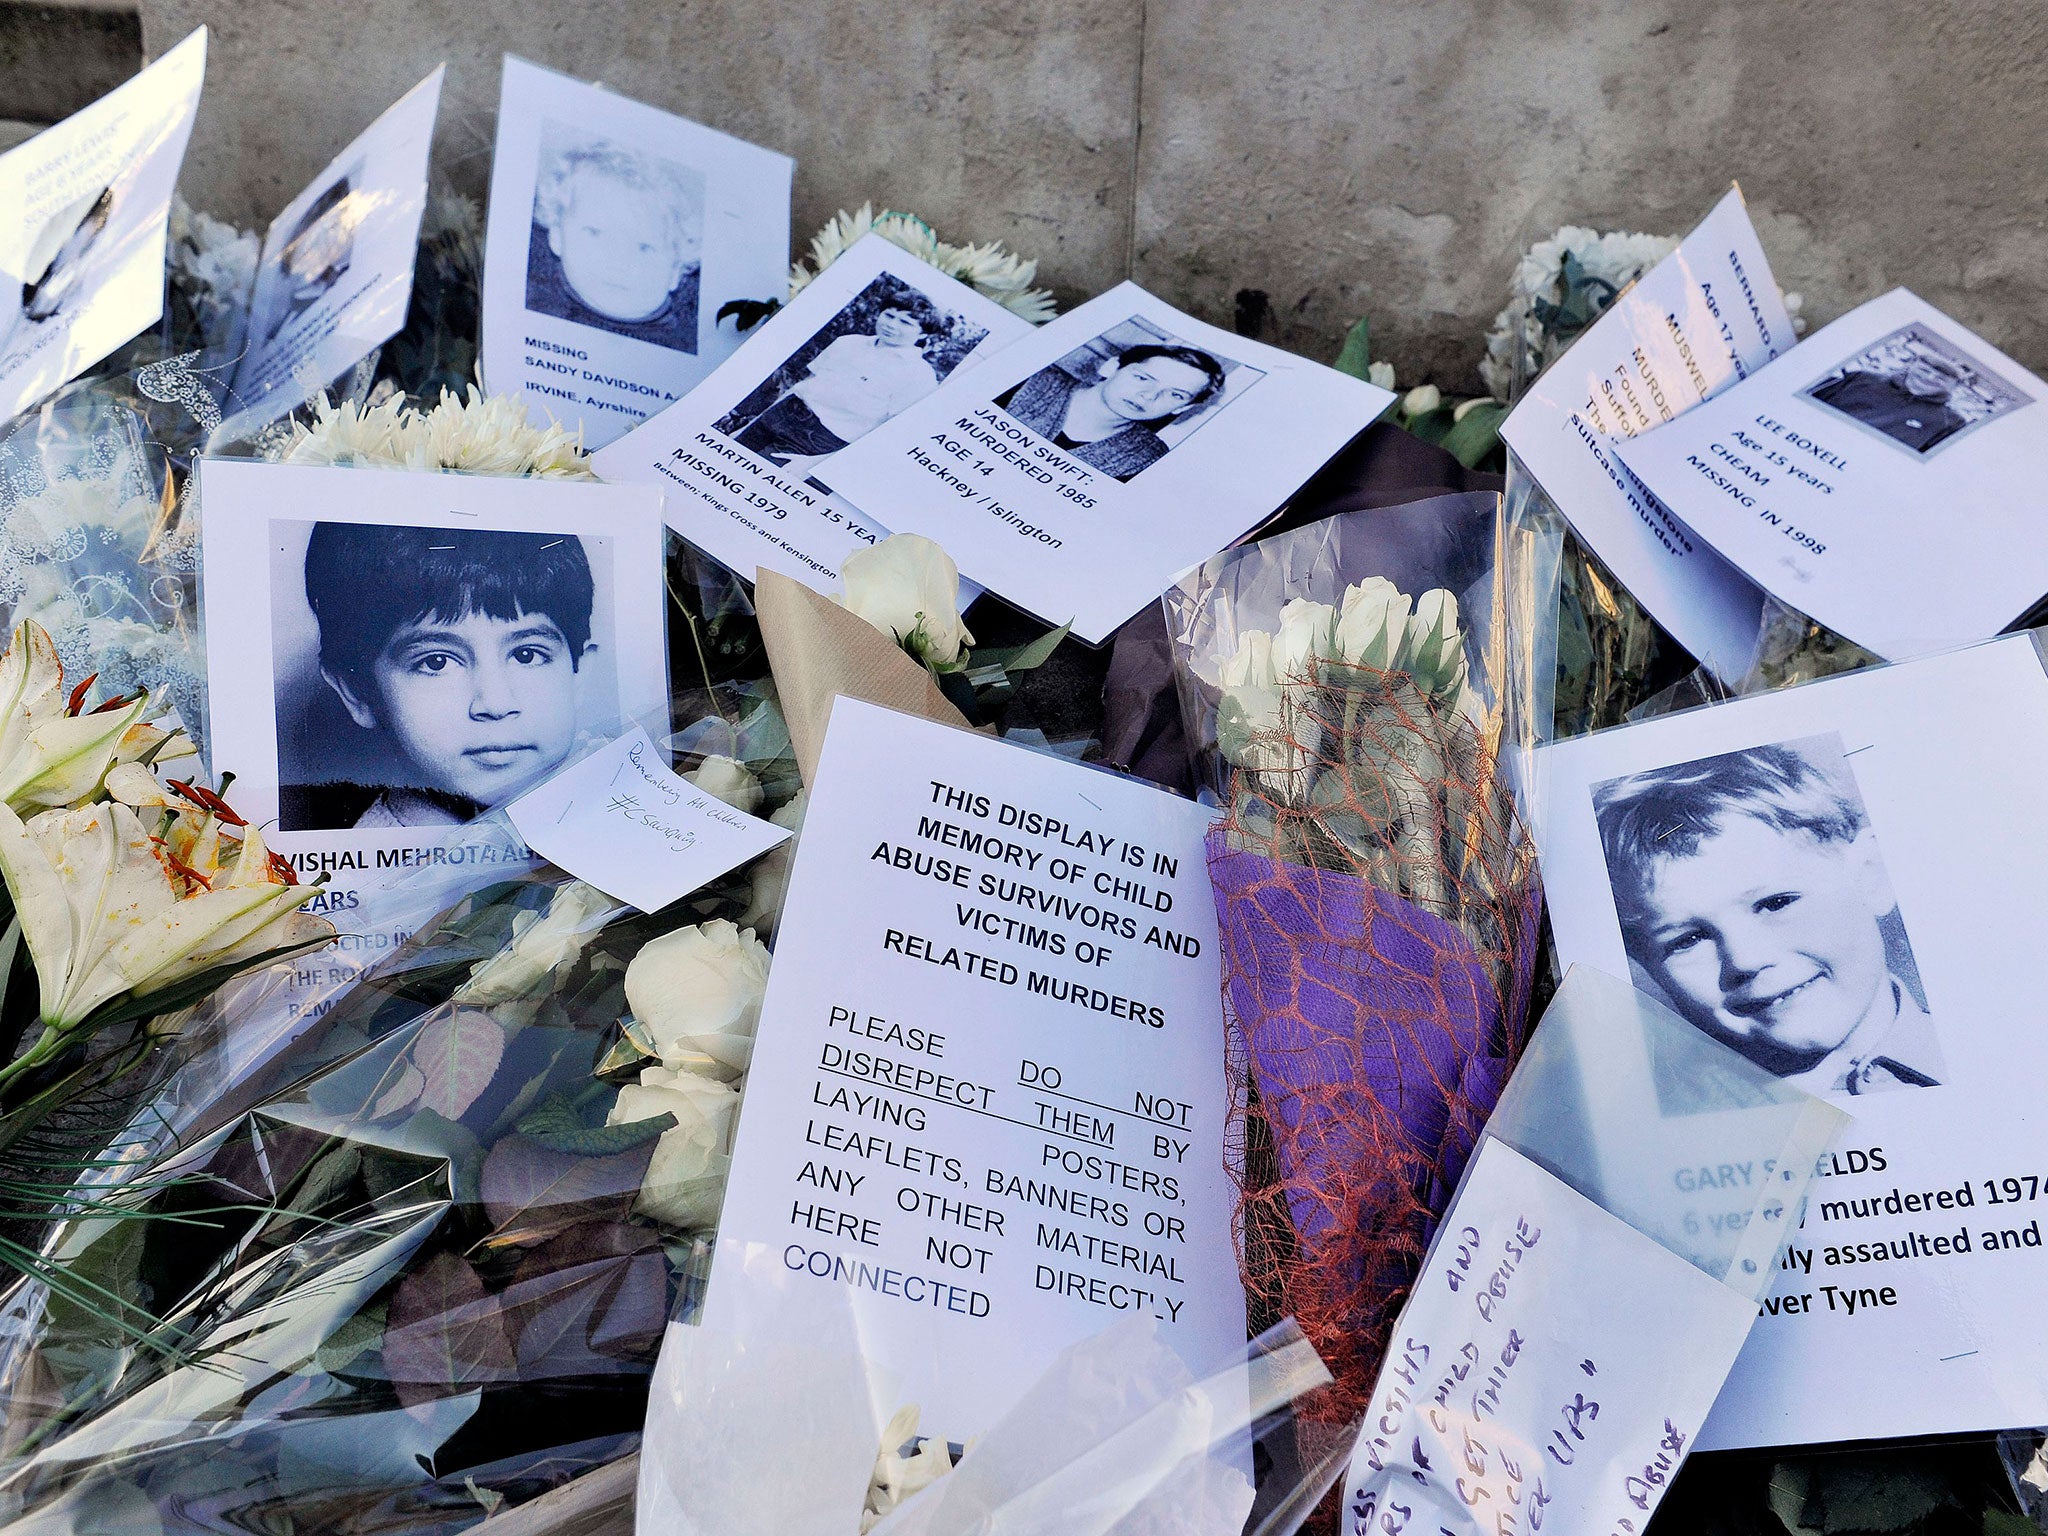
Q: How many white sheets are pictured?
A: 12